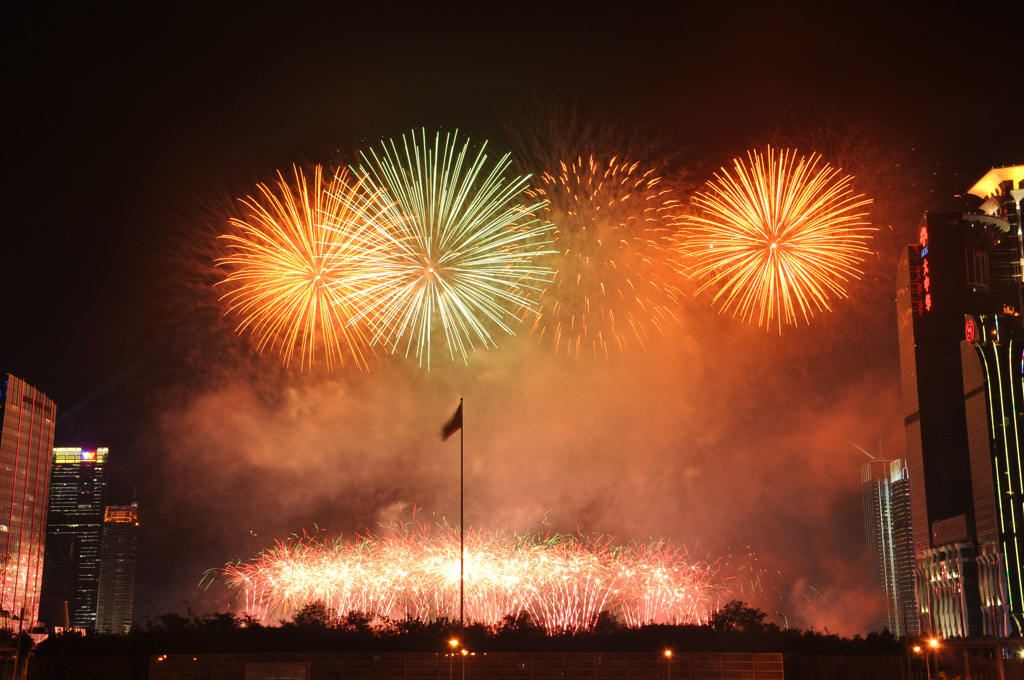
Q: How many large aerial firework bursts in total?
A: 4